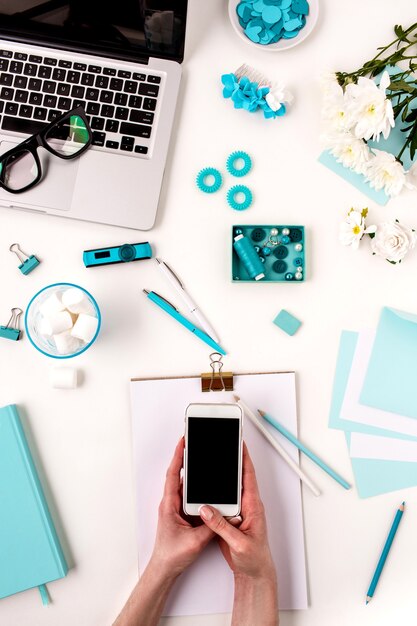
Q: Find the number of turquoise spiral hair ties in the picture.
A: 3